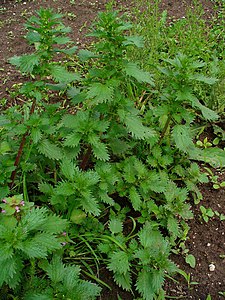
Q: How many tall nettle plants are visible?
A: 3